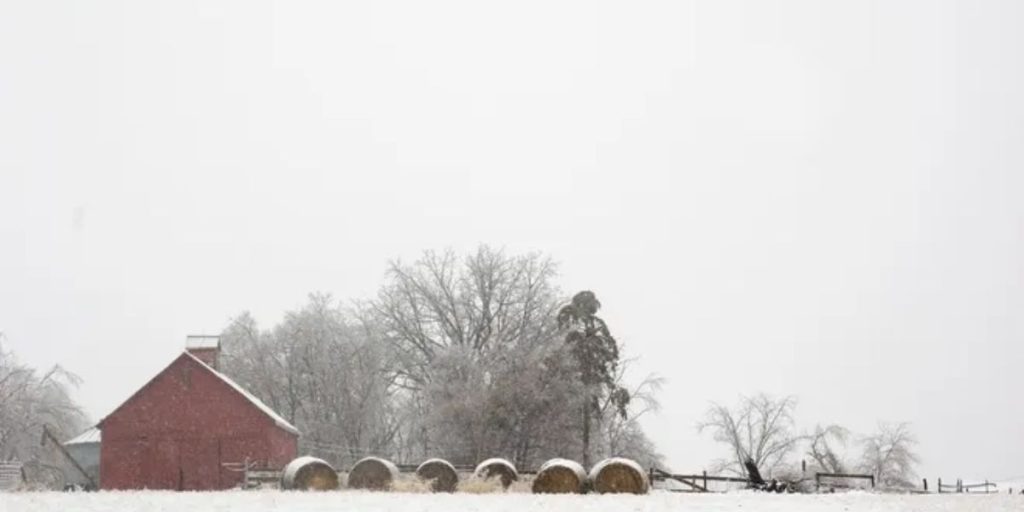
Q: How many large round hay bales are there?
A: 6